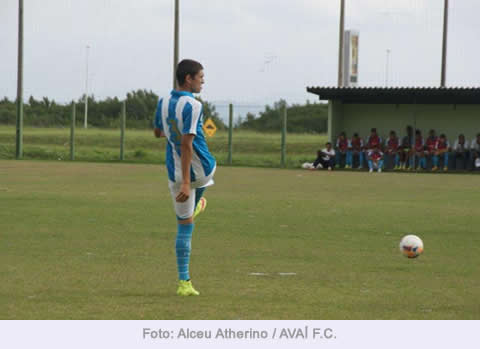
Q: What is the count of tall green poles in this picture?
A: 4